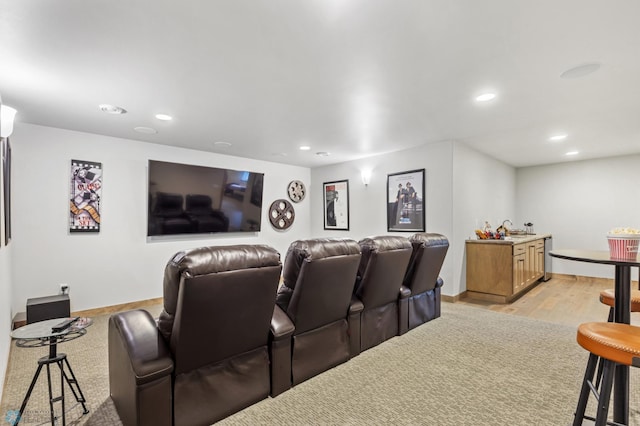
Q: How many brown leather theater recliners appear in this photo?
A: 4